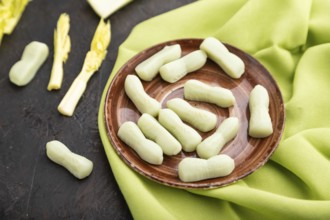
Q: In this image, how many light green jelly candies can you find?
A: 14